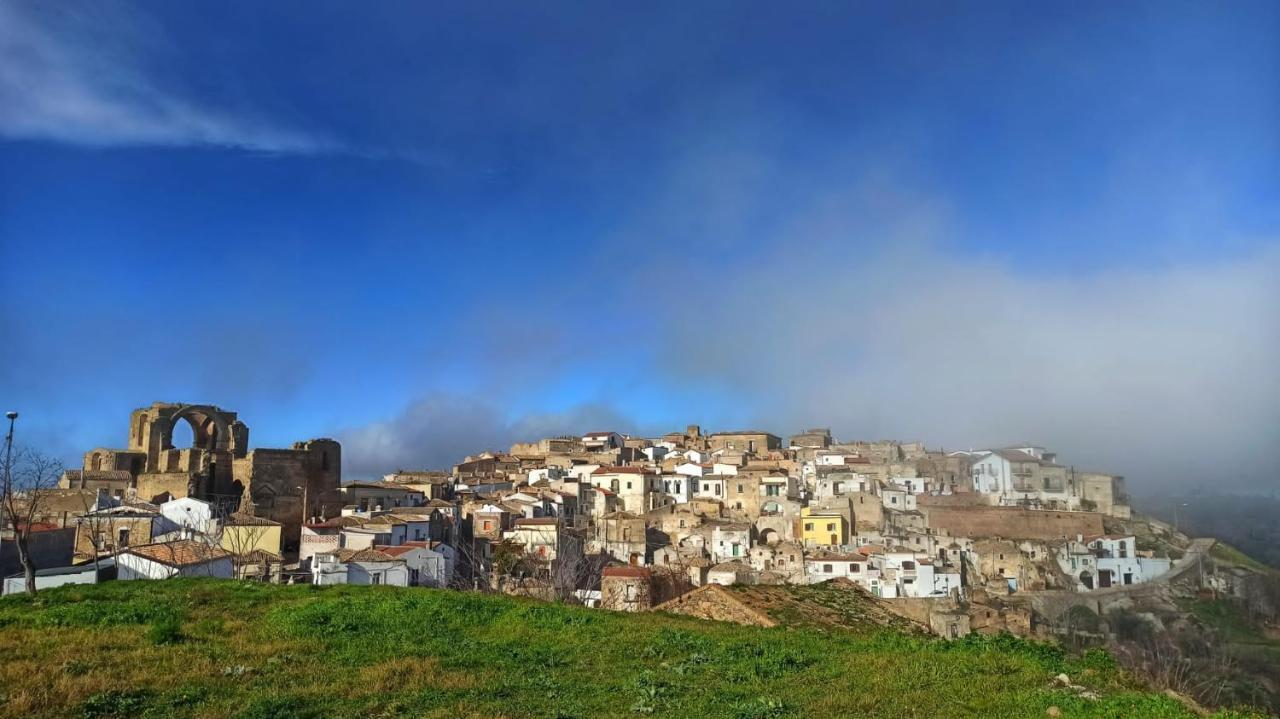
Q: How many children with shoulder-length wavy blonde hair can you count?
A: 0